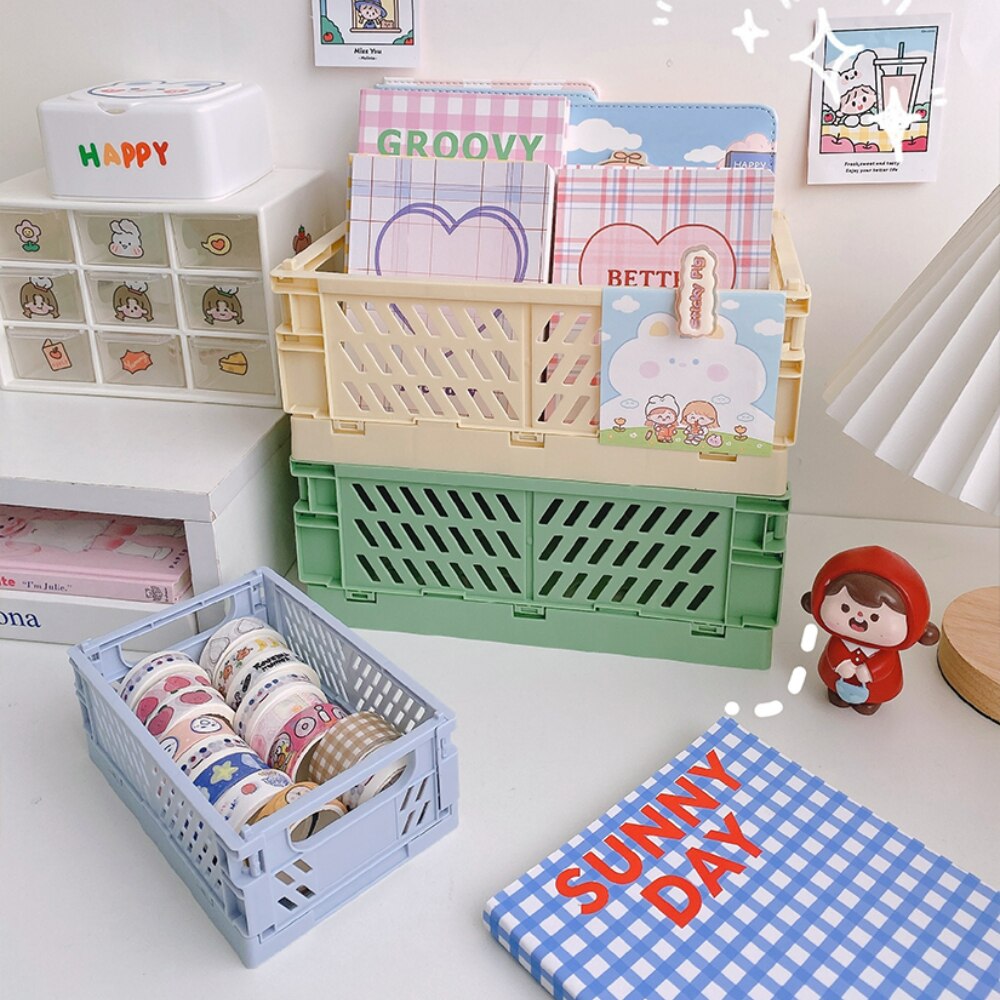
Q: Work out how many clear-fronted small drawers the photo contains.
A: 9